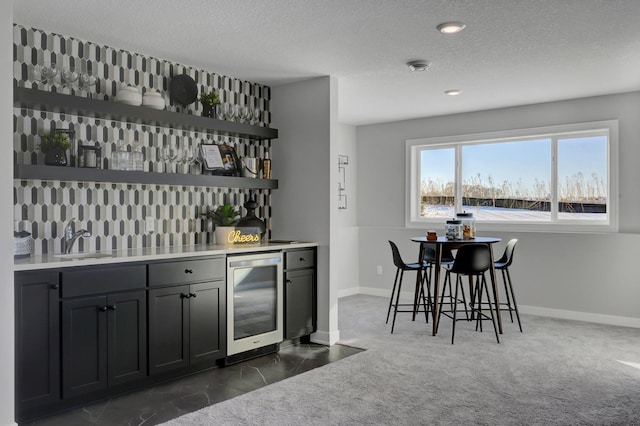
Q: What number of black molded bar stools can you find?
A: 4